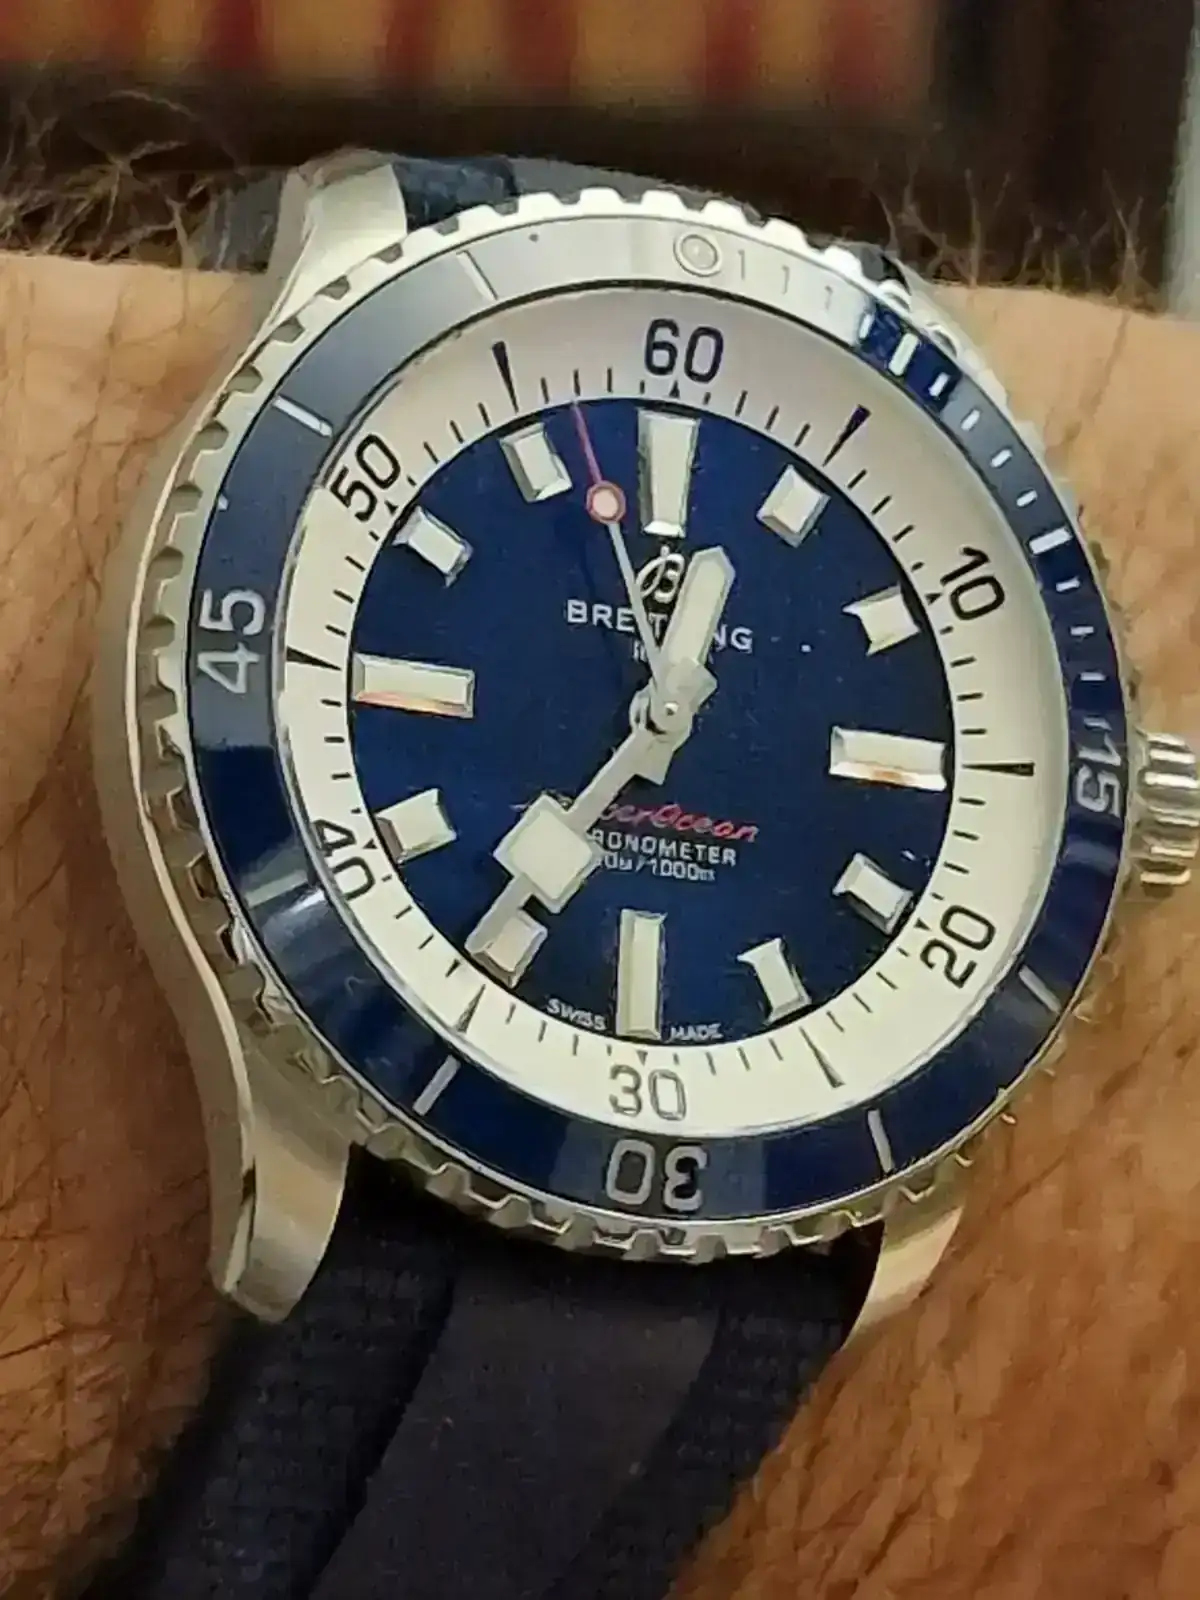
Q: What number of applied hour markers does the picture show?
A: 12